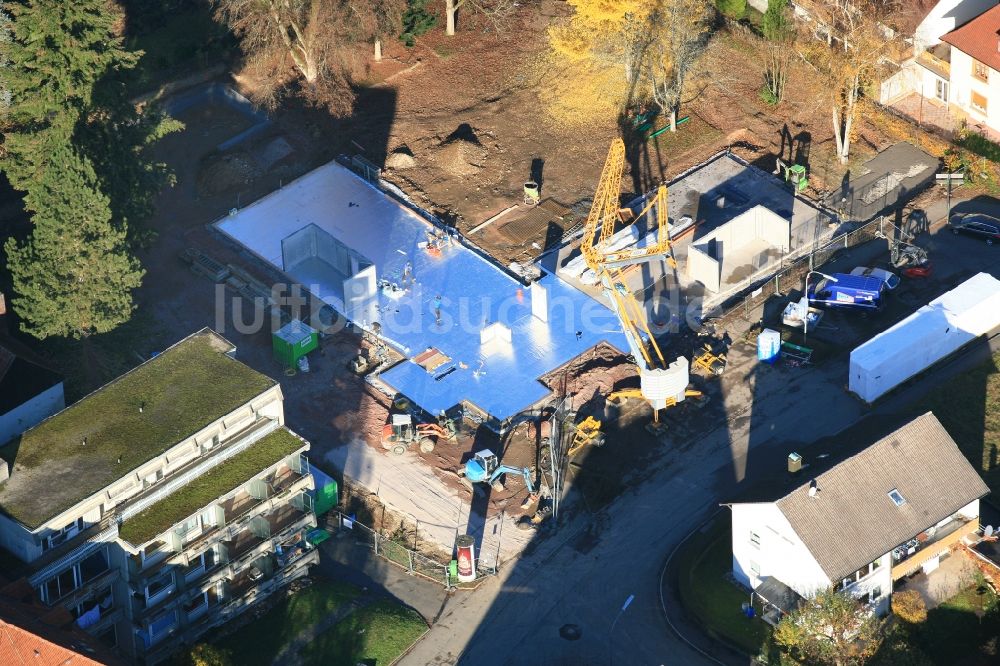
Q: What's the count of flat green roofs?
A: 2